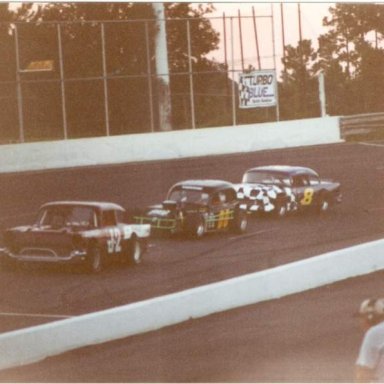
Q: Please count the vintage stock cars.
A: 3